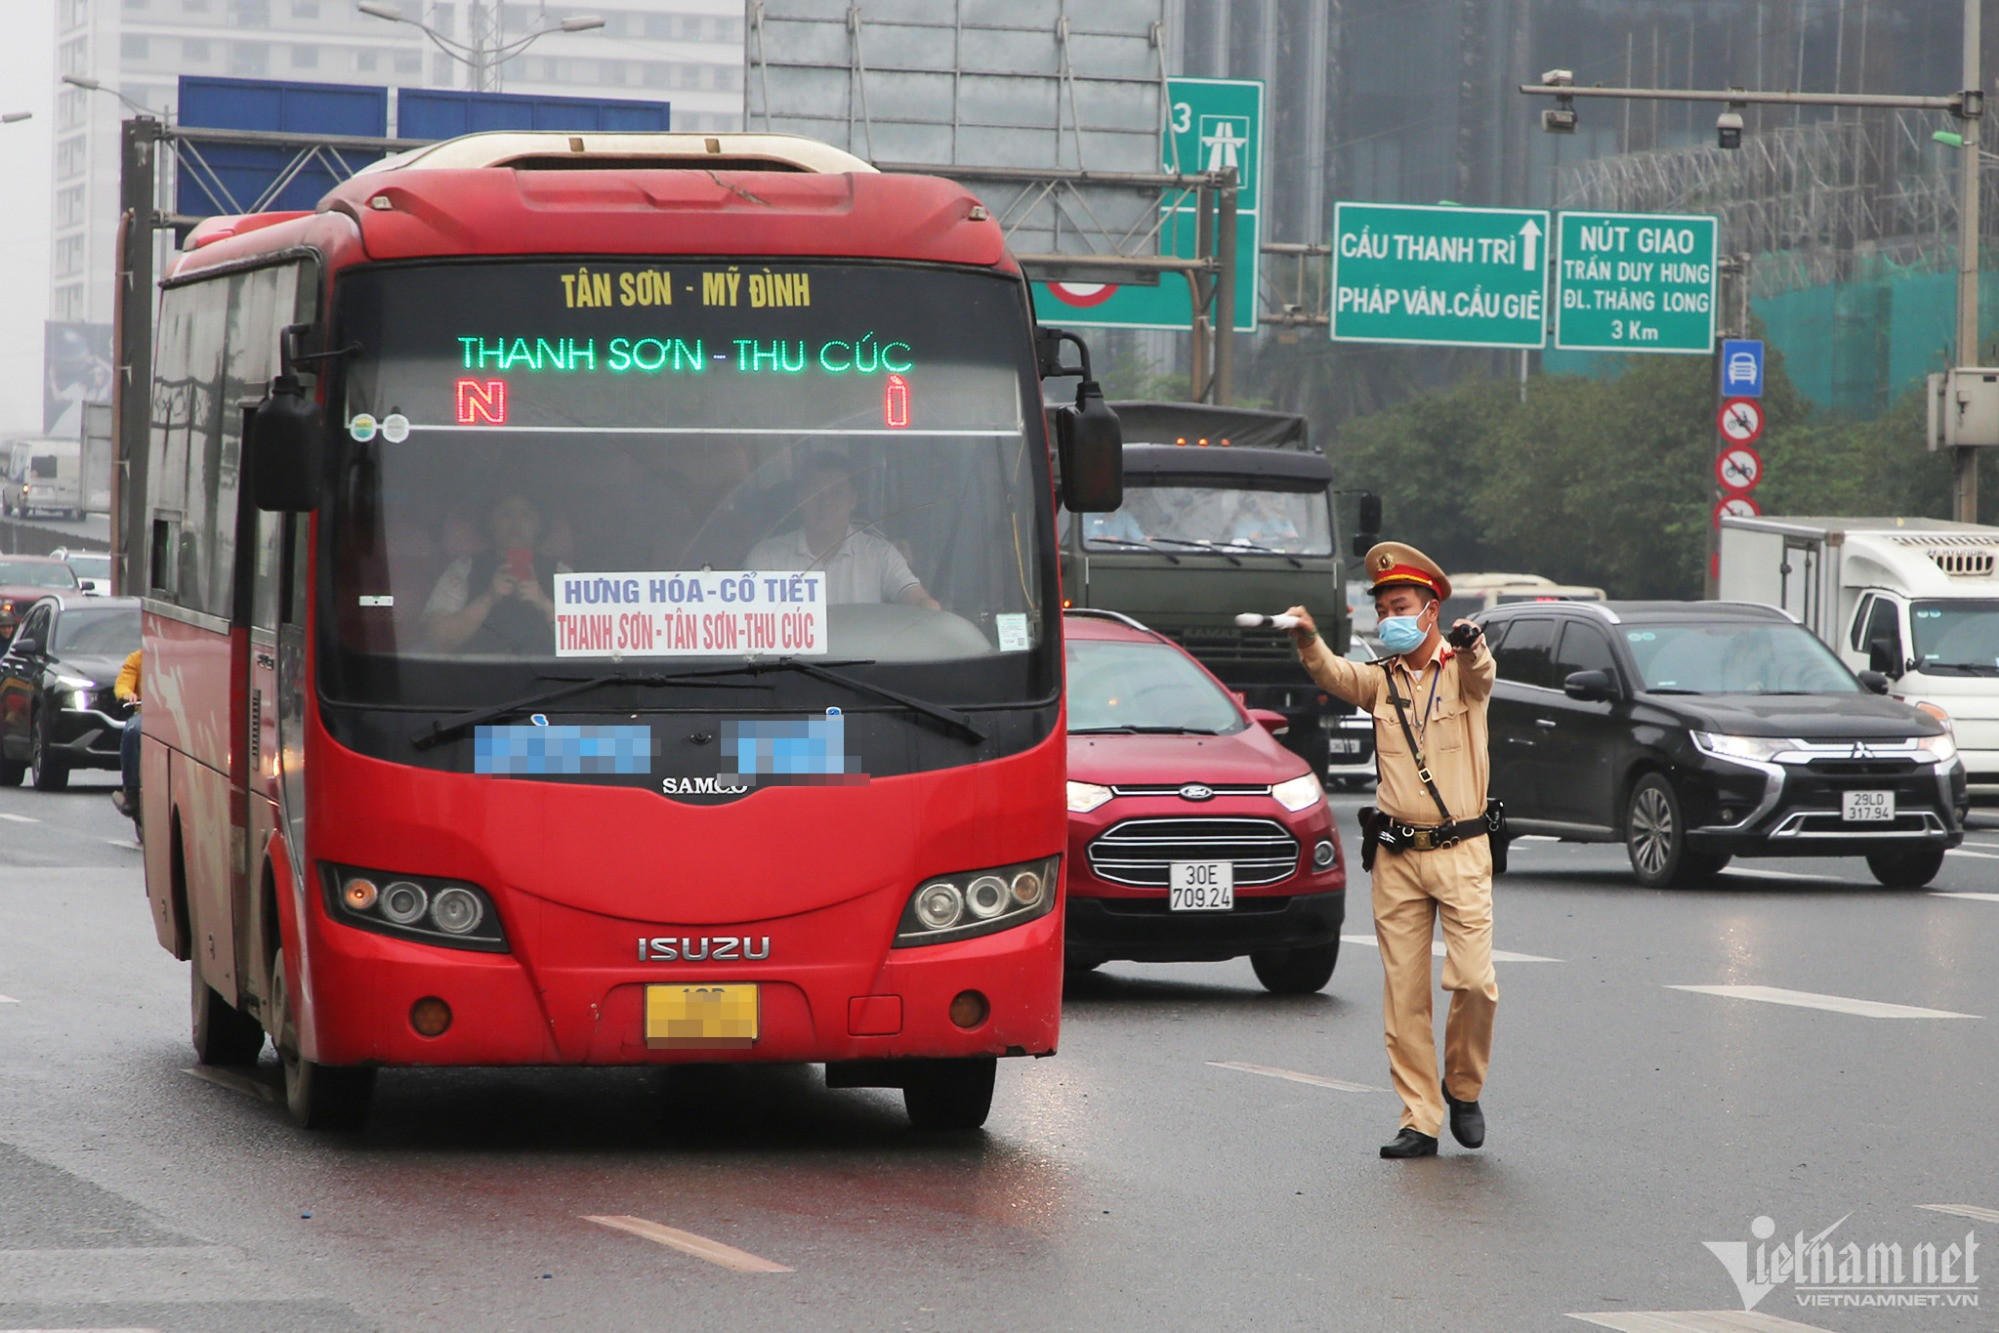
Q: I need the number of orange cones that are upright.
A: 0